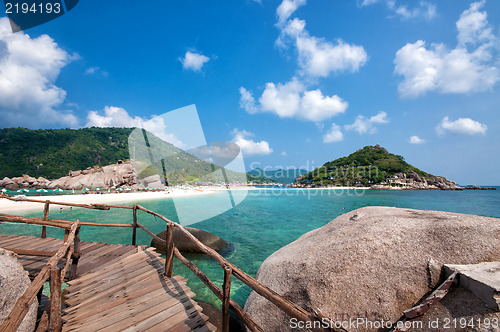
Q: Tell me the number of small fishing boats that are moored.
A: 0